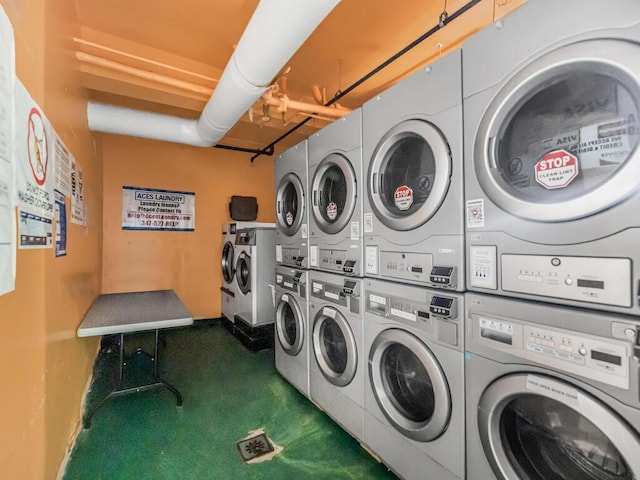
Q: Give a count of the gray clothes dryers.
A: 4